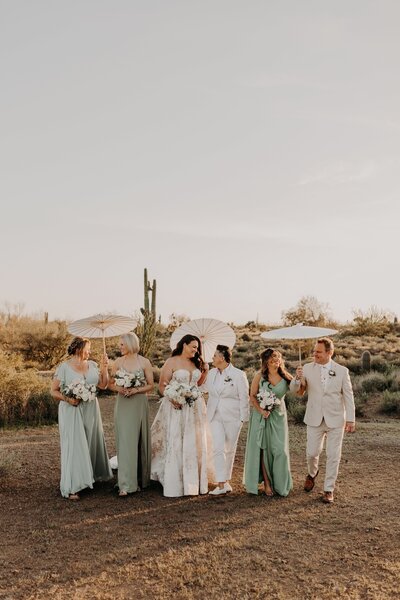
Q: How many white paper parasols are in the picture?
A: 3